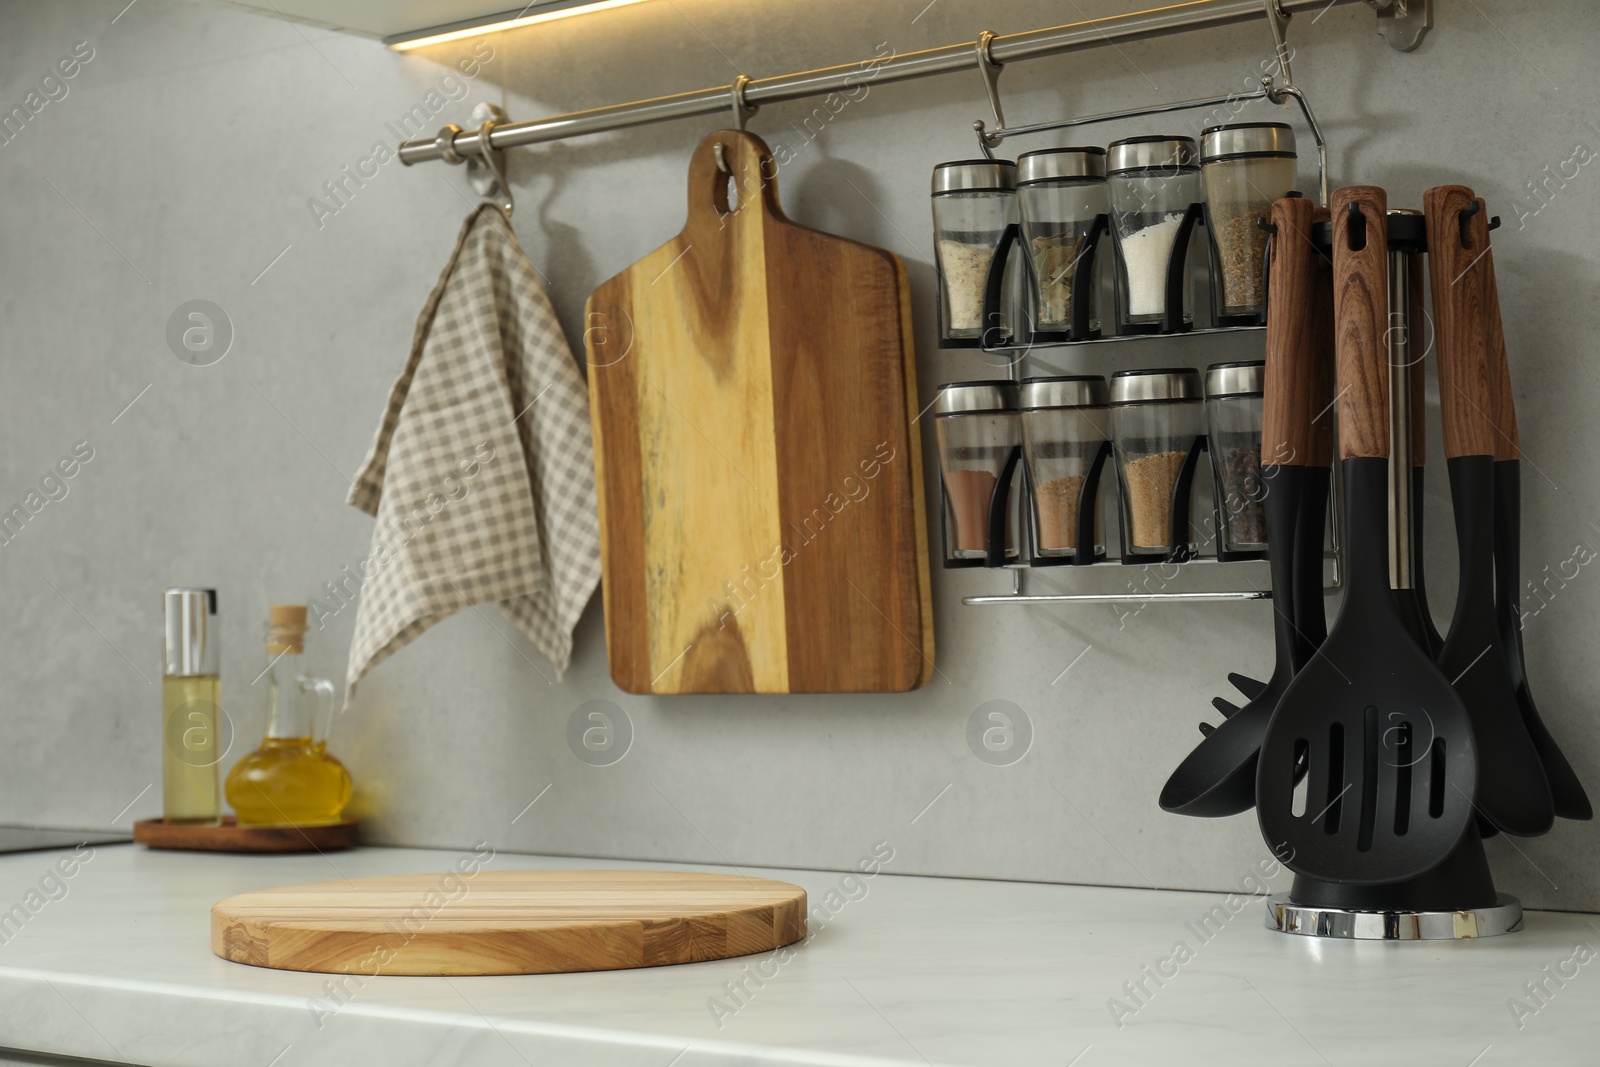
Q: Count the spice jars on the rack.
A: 8